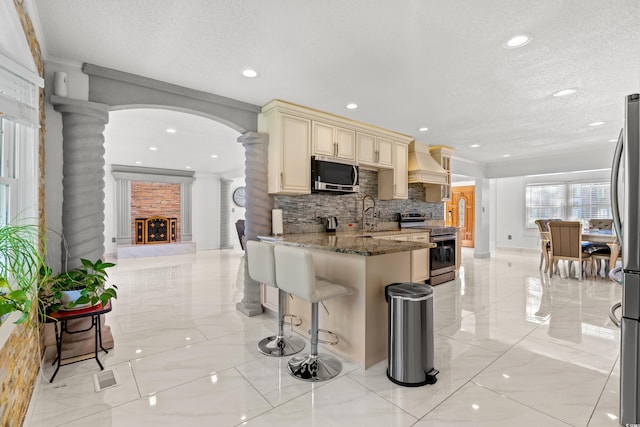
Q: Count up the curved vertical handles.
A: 2